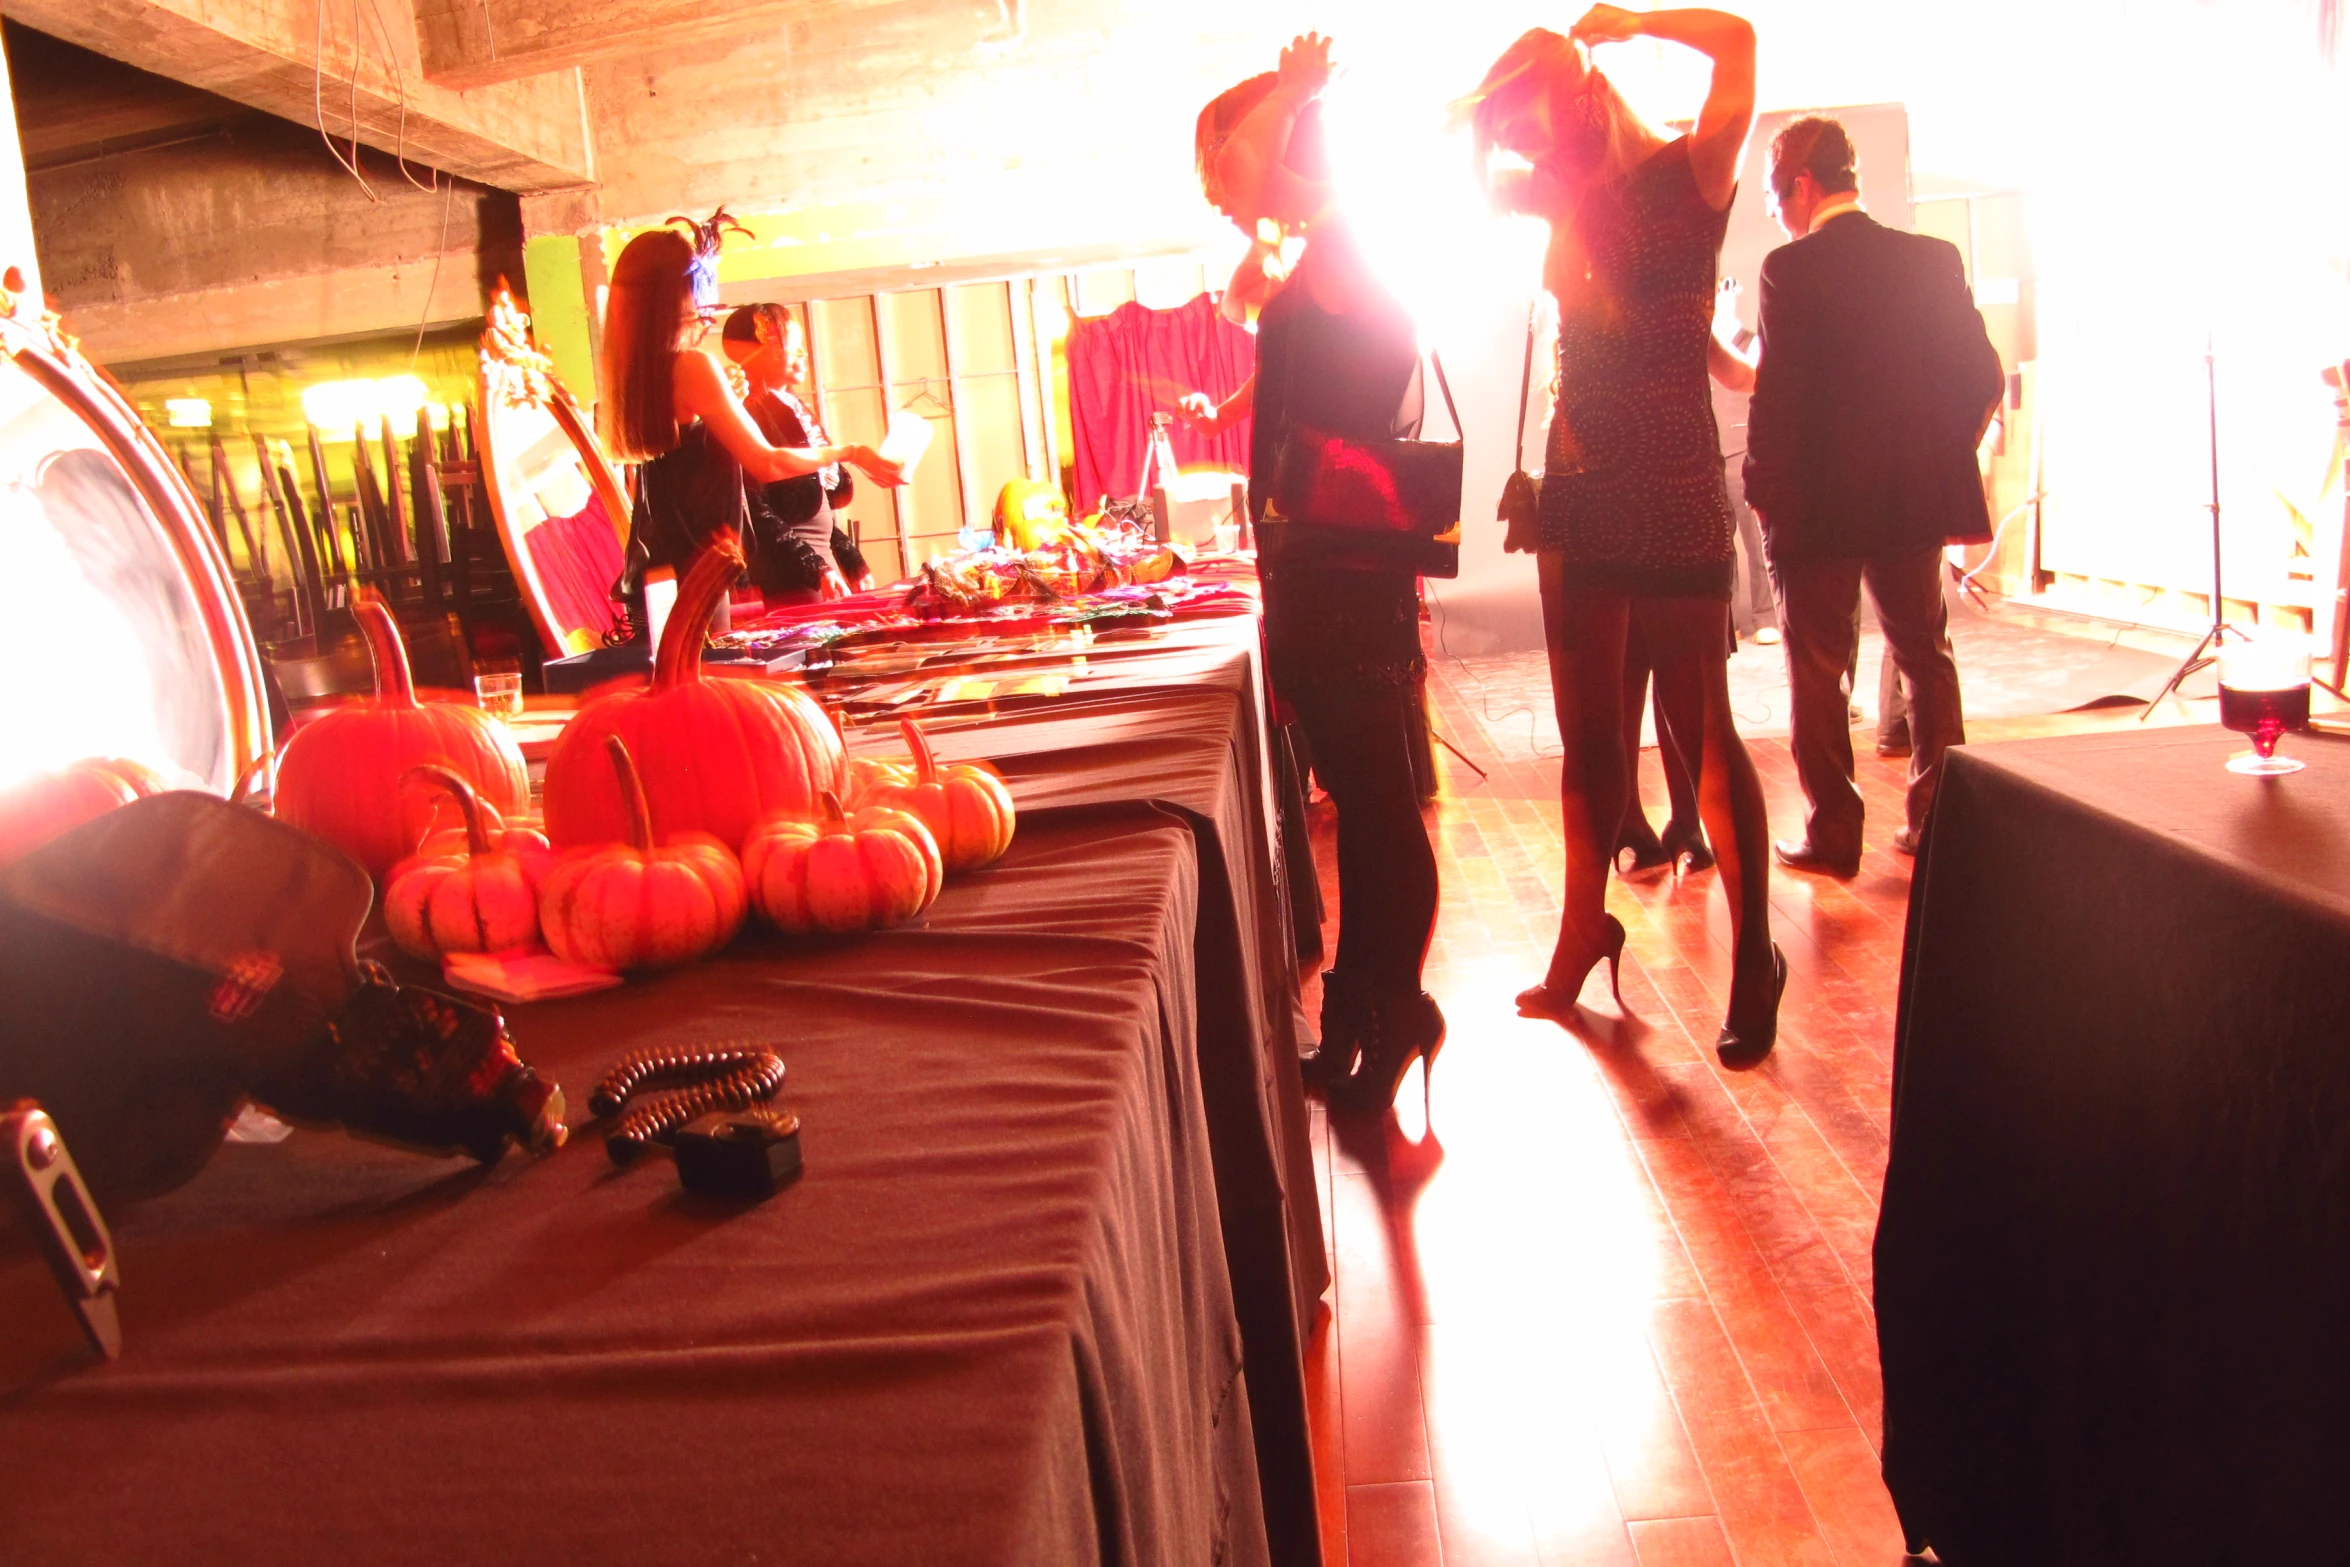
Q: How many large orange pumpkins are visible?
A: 2